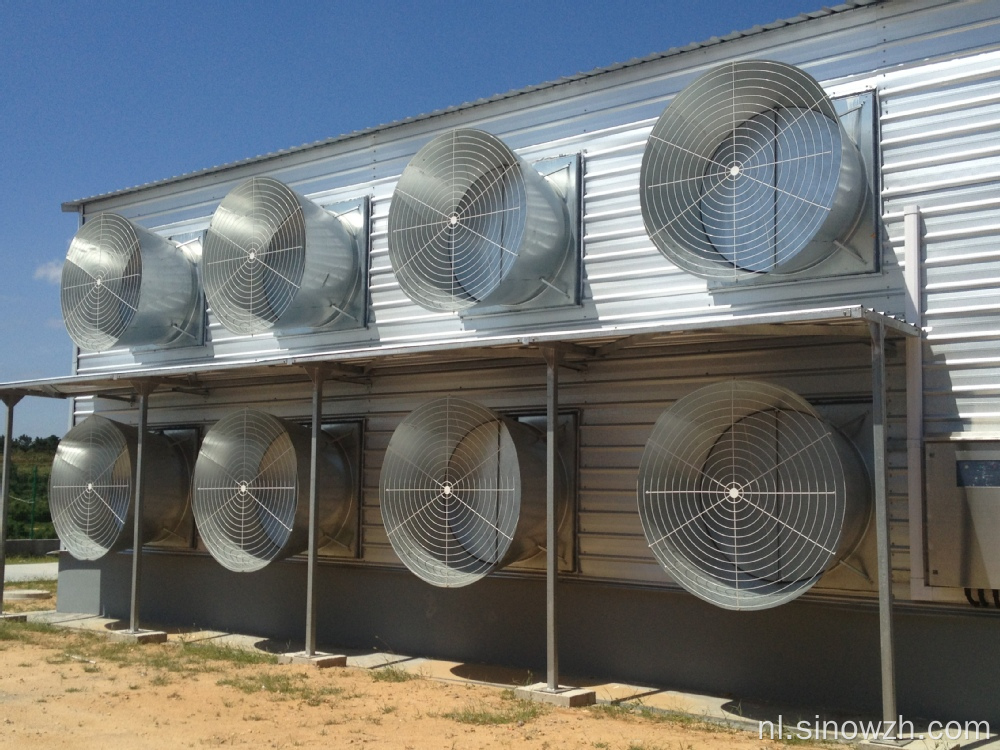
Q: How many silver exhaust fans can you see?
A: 8